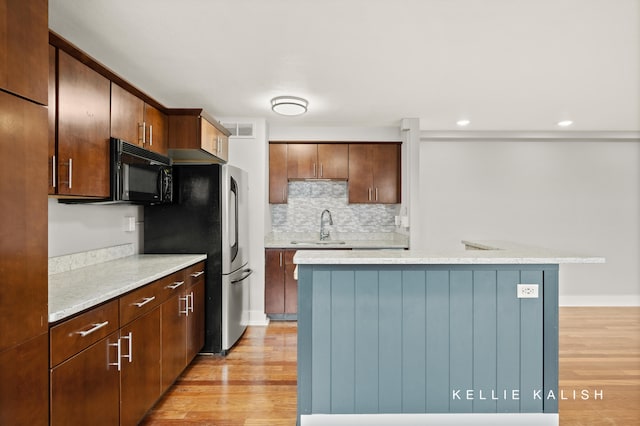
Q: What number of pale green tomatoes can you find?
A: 0